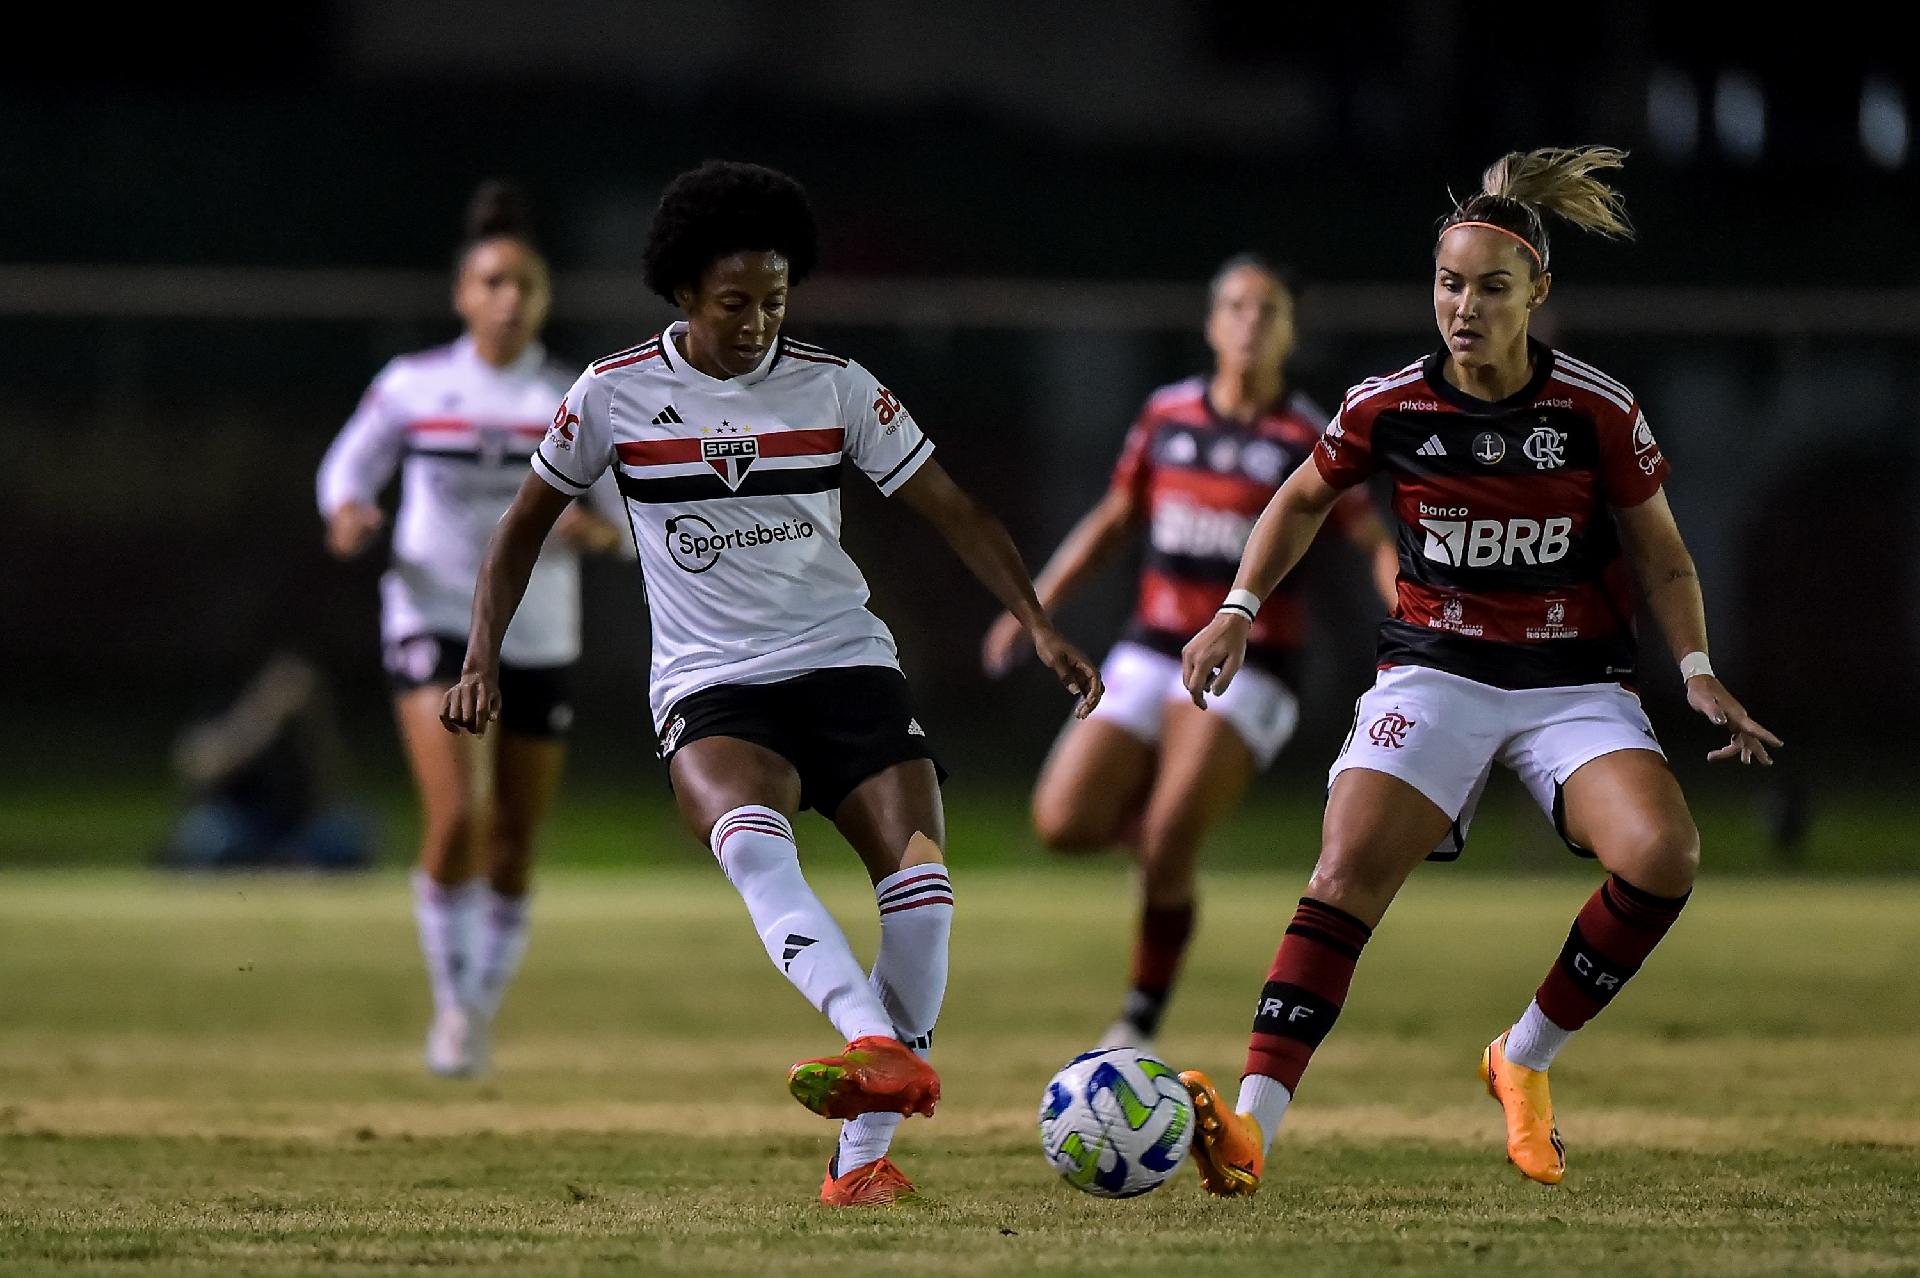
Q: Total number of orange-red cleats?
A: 2